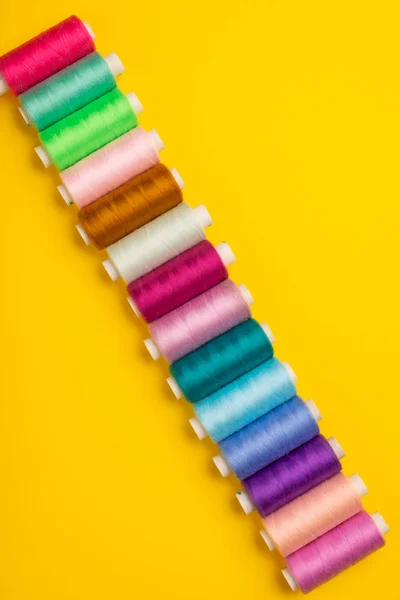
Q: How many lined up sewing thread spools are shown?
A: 14